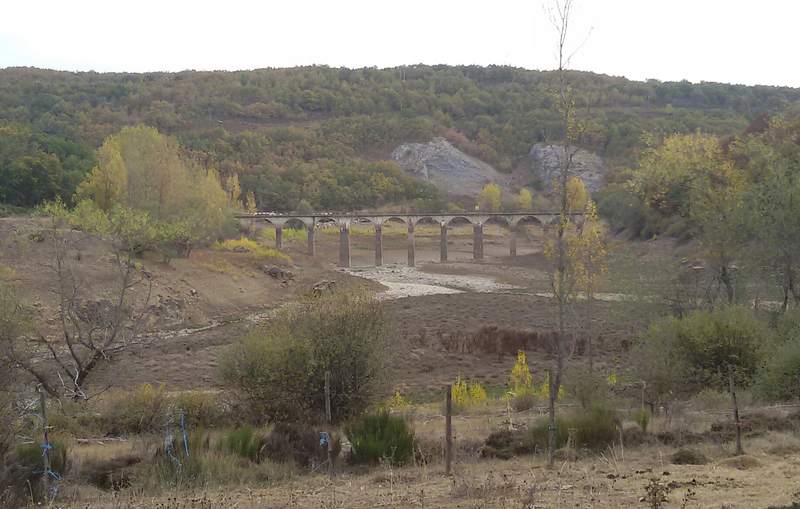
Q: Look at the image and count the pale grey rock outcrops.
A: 2